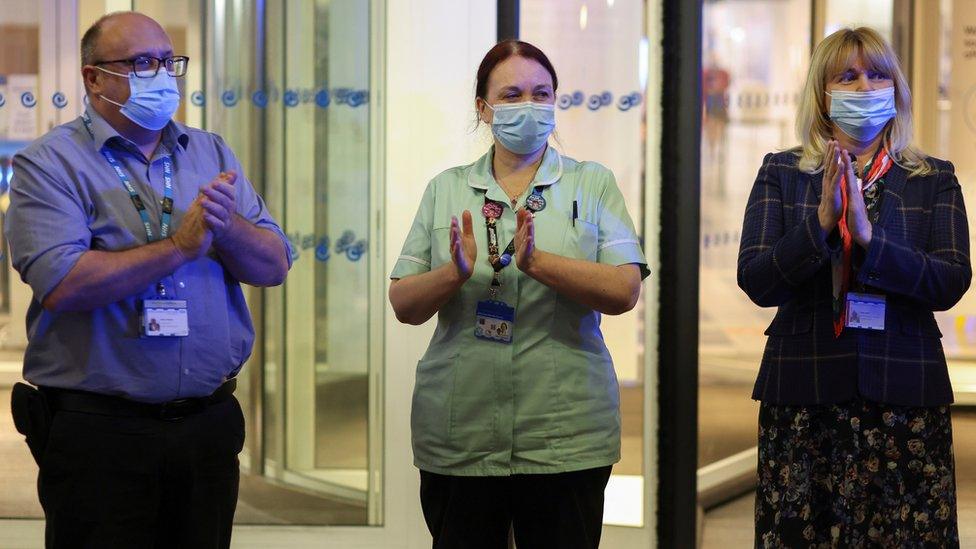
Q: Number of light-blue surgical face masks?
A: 3